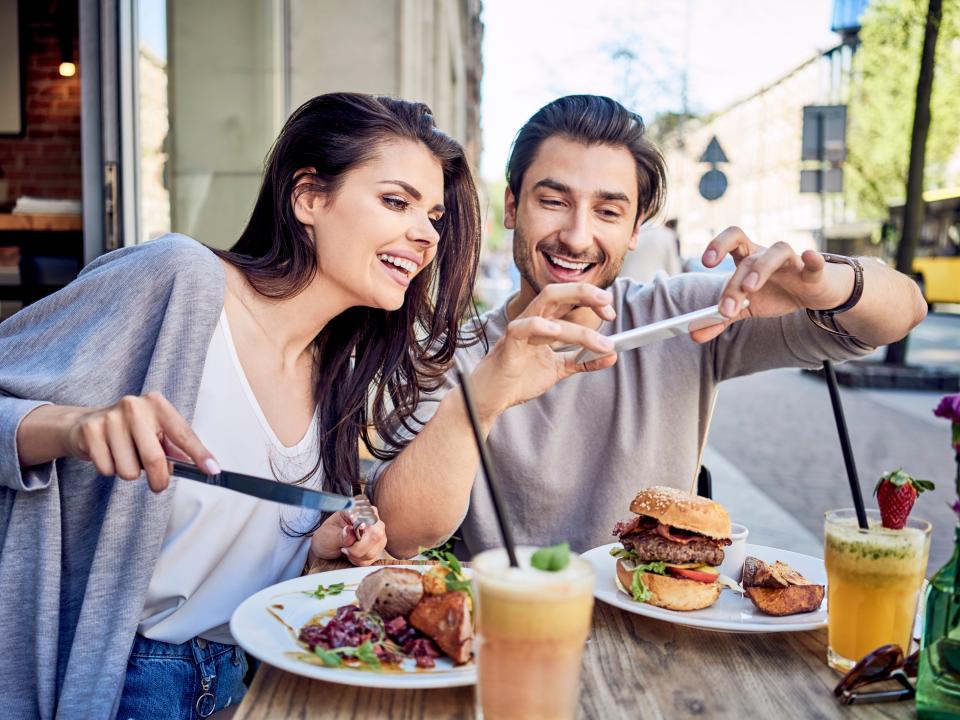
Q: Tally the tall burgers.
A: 1